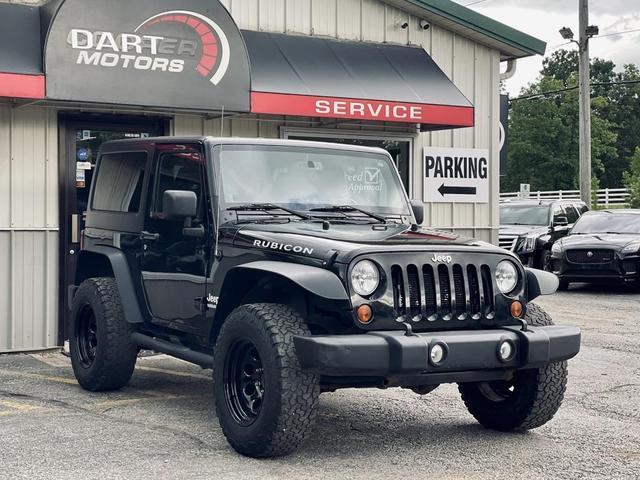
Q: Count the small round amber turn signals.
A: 2